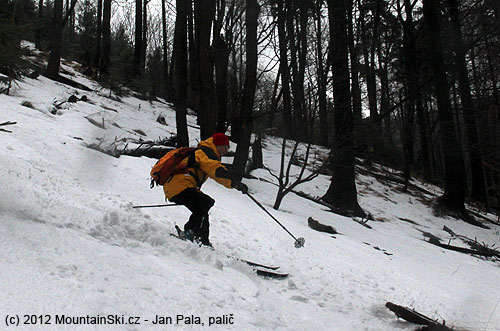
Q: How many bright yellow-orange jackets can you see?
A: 1